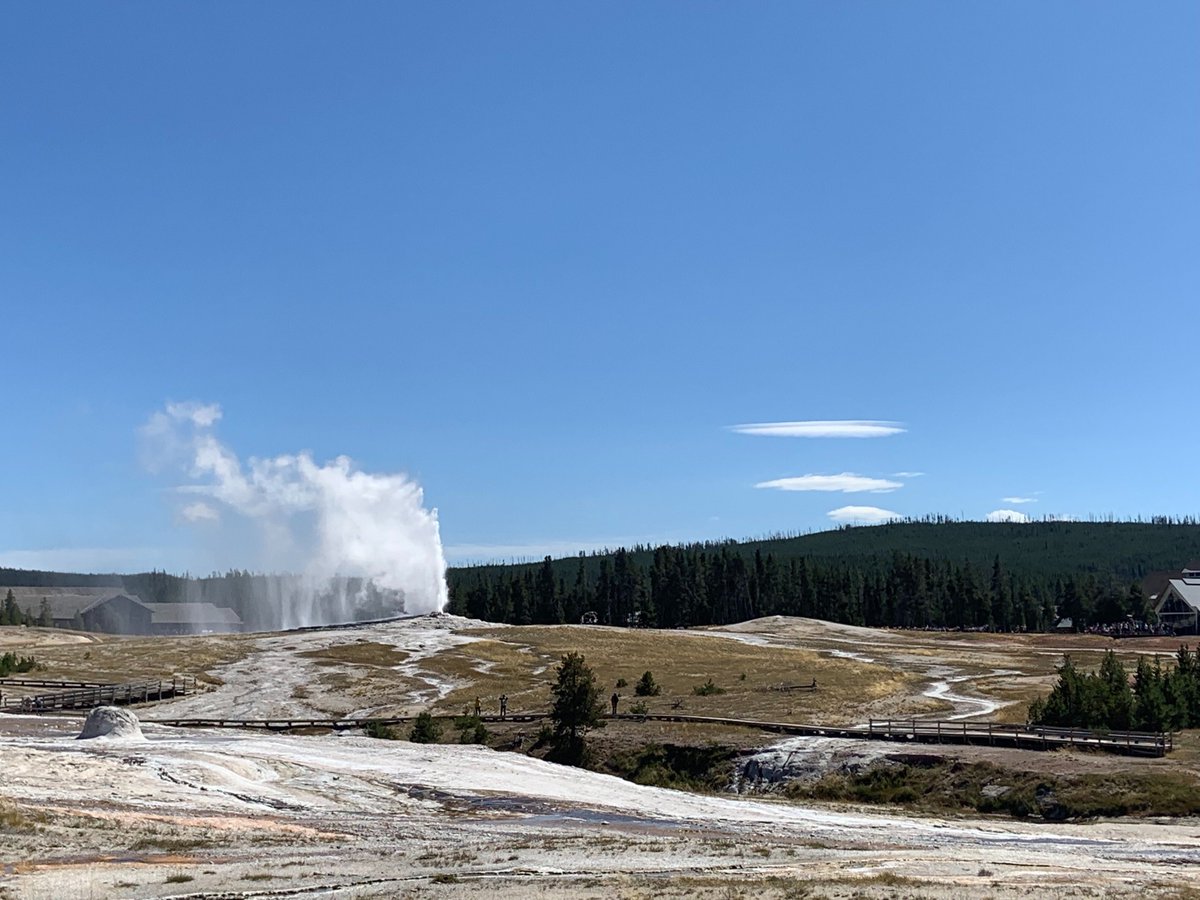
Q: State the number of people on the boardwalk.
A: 3